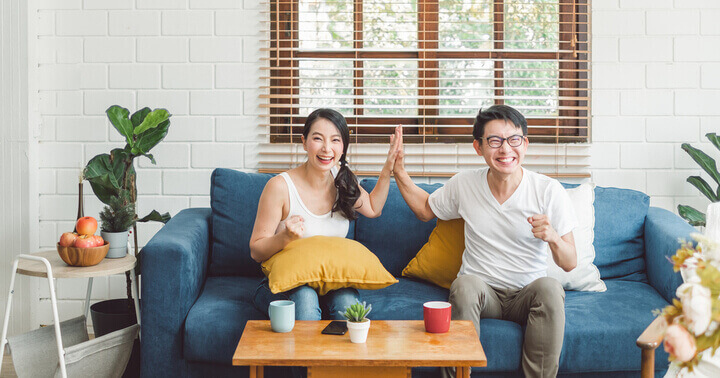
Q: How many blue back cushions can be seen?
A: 3